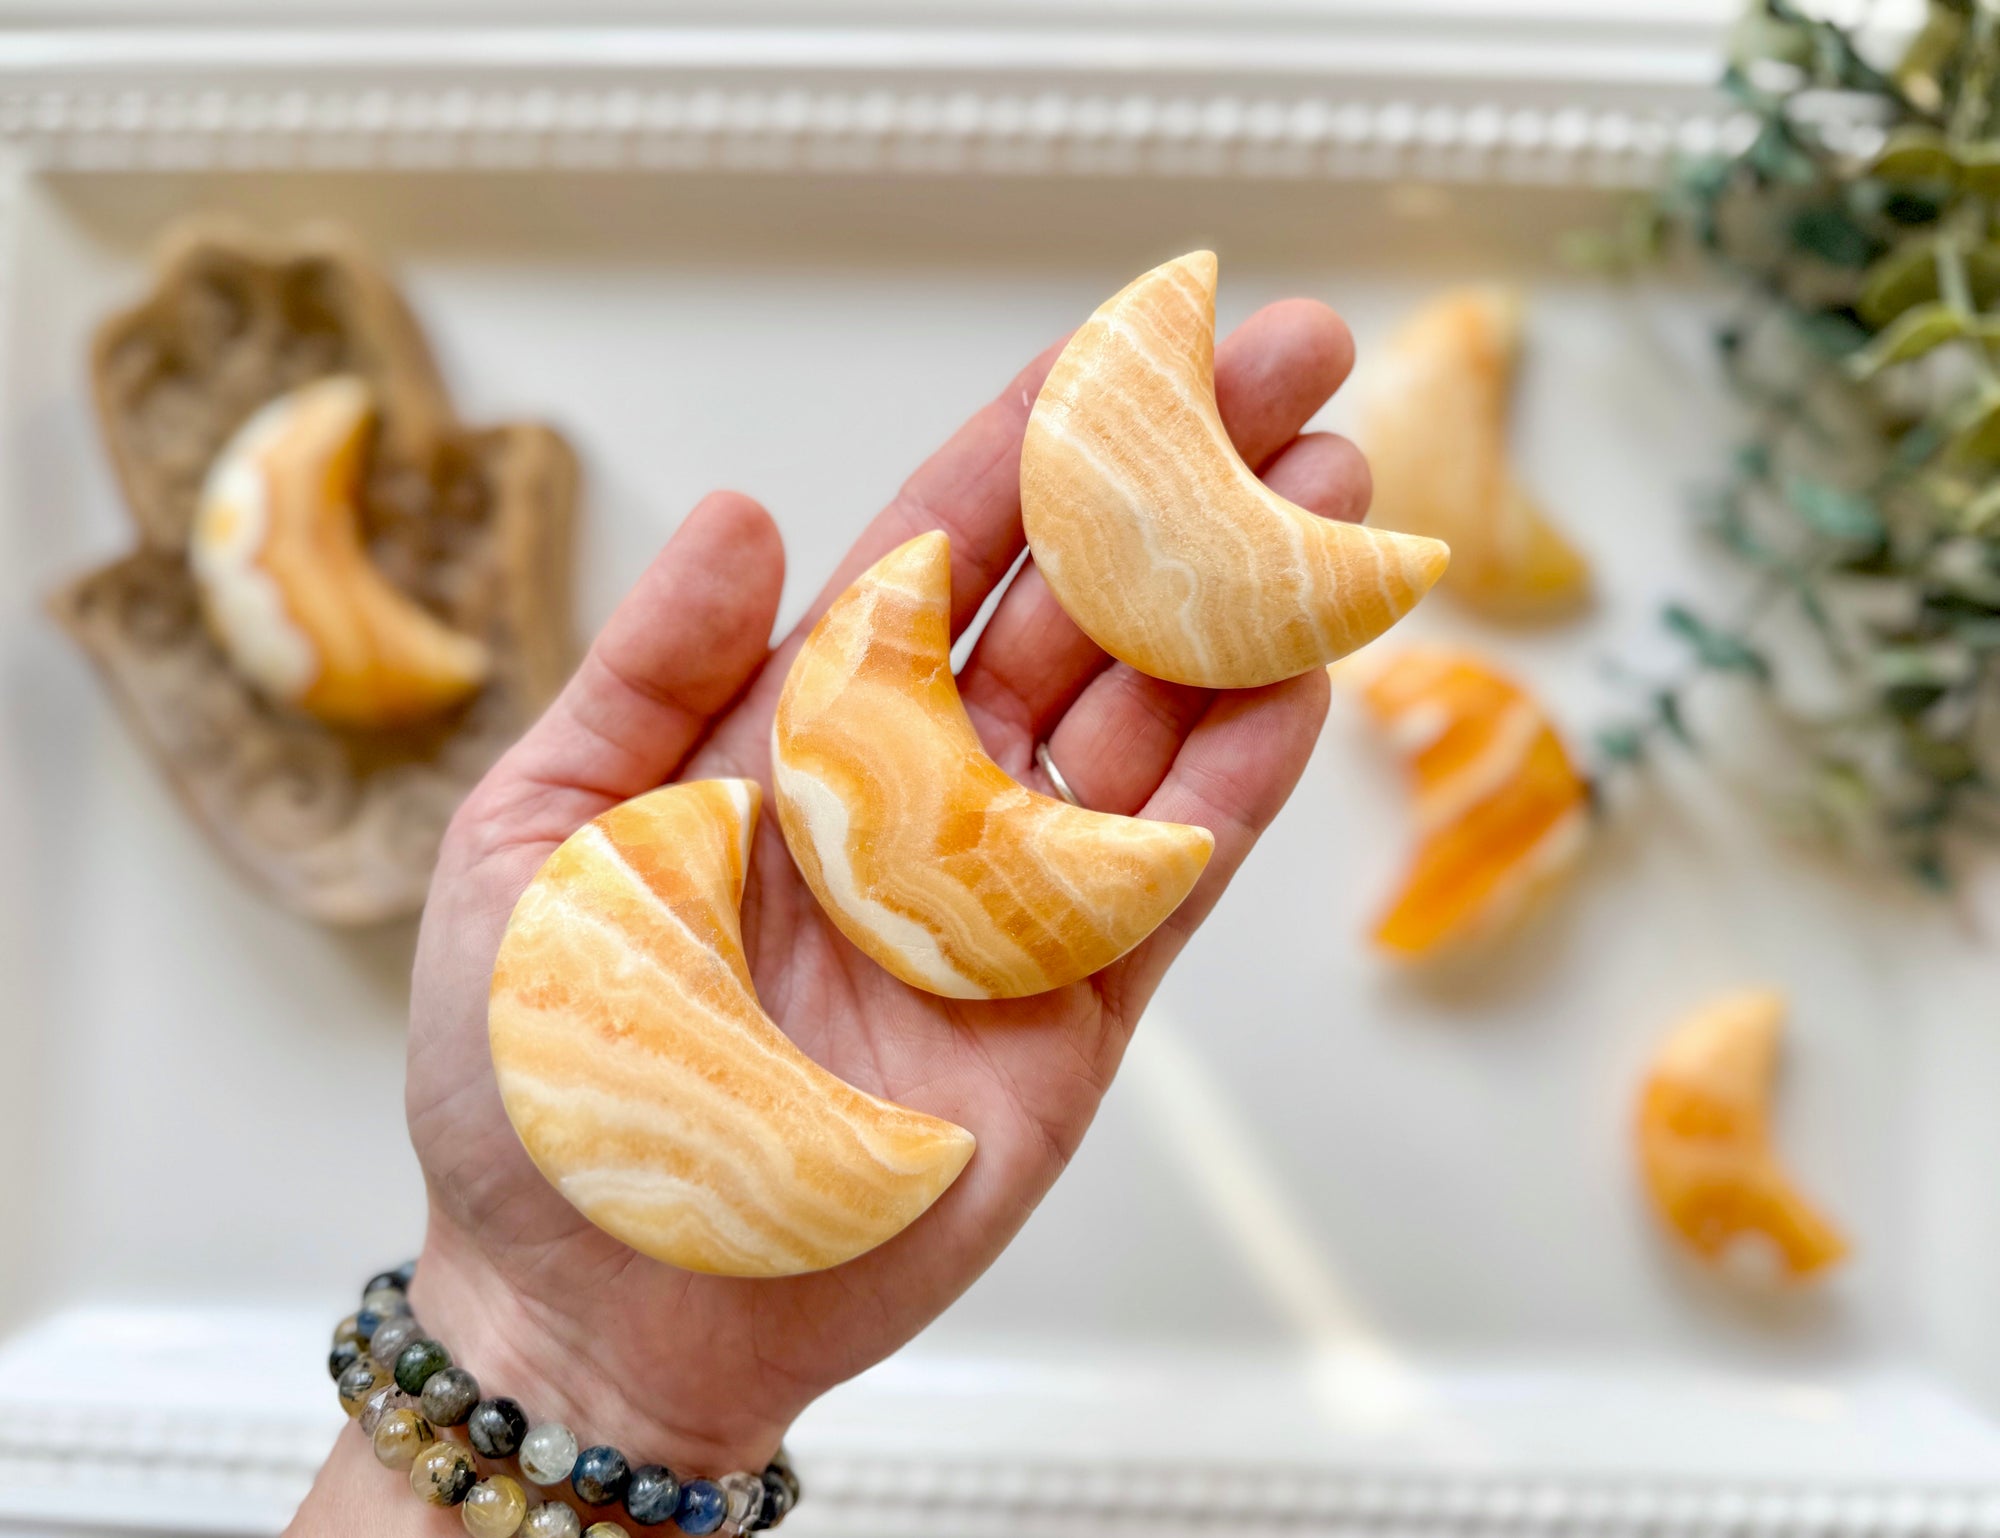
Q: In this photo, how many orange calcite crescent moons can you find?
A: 7